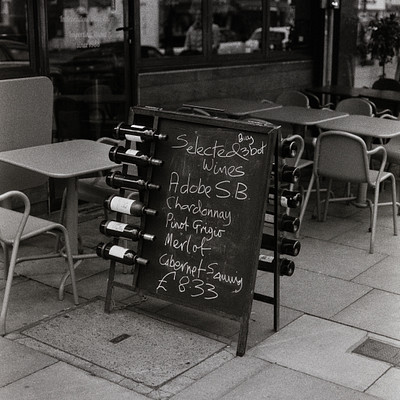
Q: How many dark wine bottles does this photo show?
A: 12